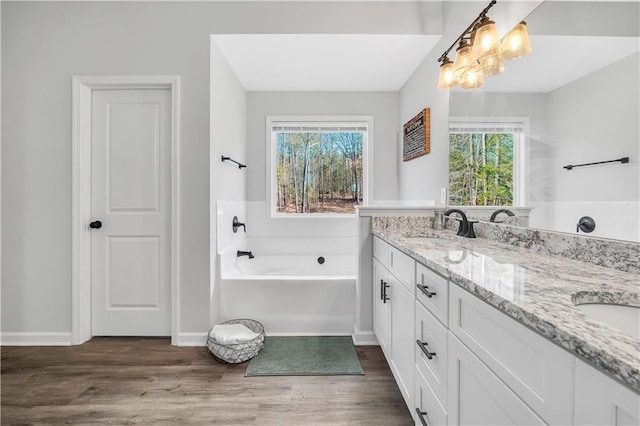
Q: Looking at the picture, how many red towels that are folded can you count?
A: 0